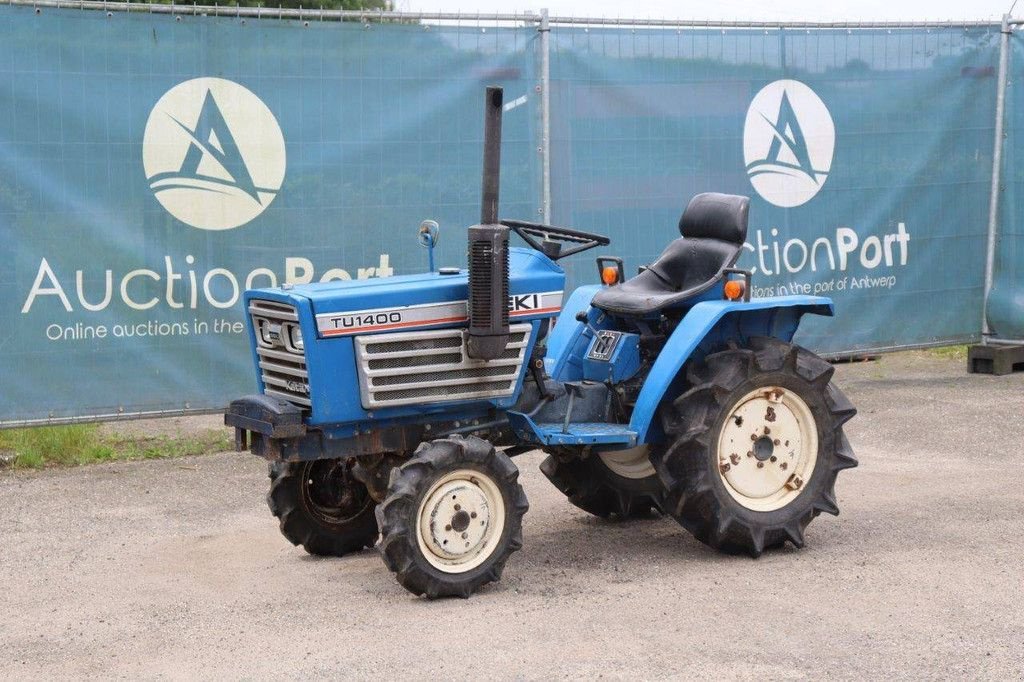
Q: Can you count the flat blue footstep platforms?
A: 1